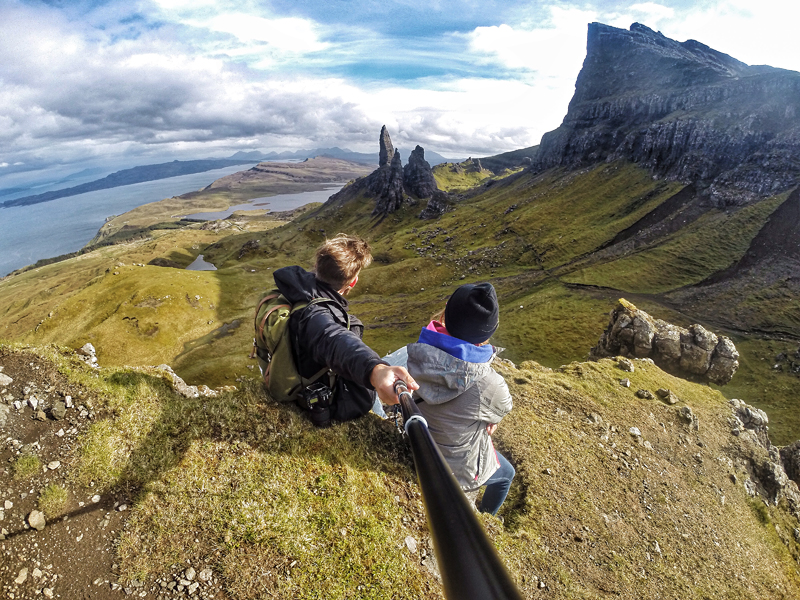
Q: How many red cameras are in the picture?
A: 0